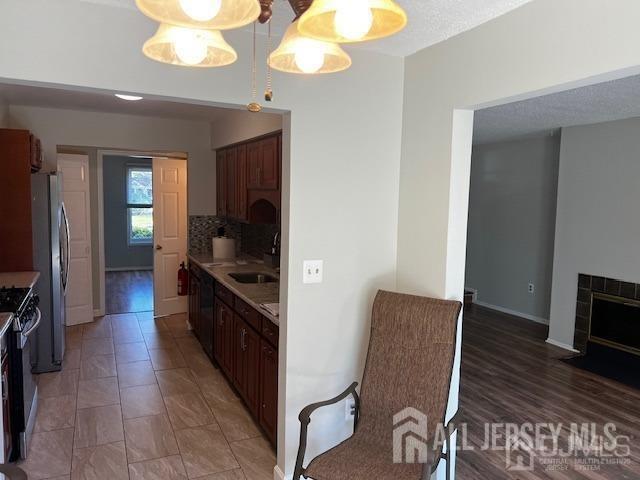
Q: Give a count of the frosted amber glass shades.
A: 4